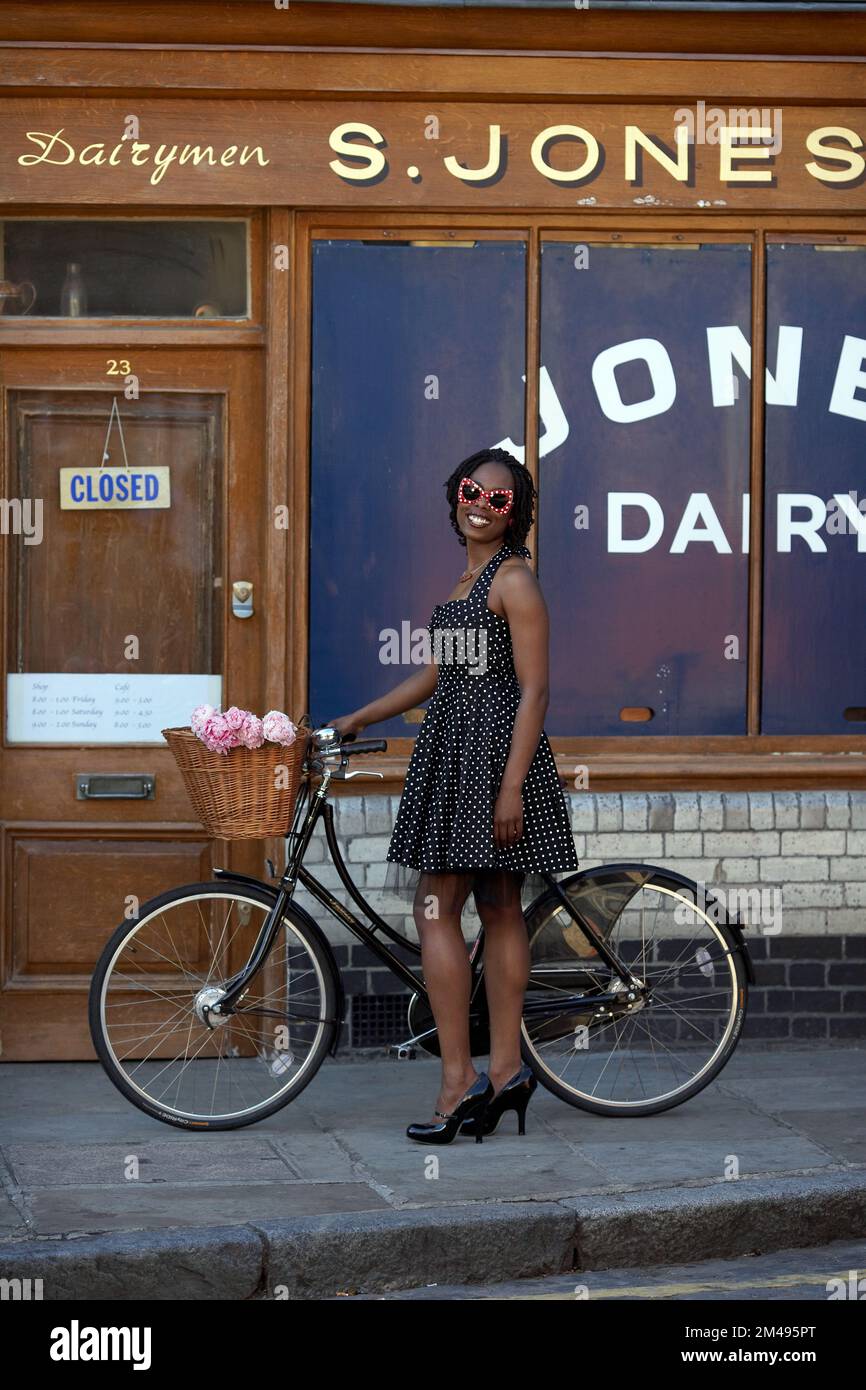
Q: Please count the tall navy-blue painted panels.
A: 3